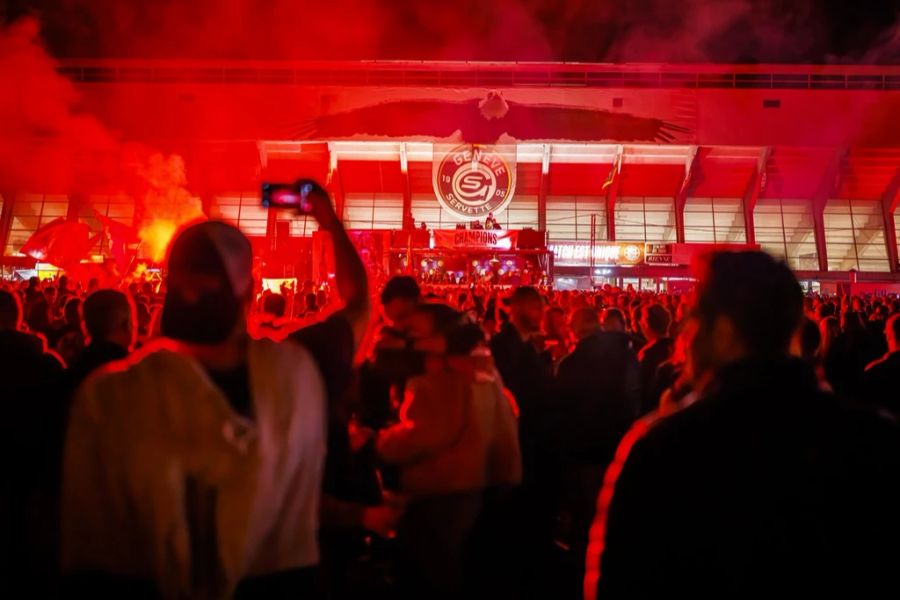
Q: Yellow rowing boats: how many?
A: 0